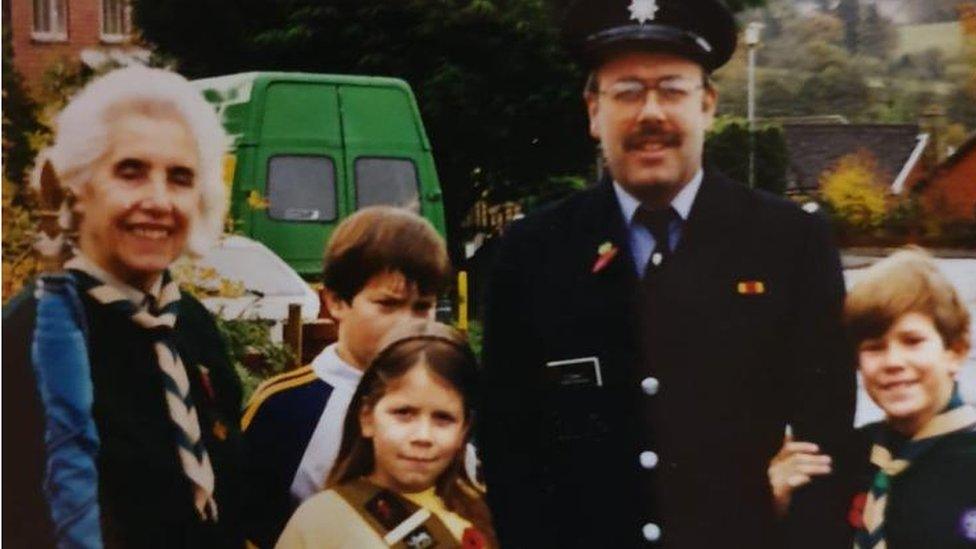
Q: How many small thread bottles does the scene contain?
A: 0